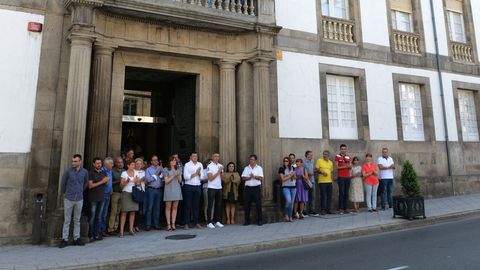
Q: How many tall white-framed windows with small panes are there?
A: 3